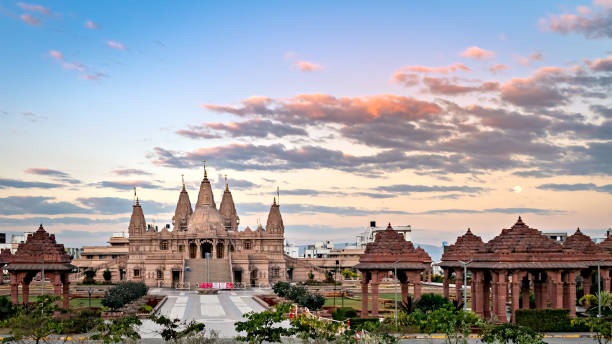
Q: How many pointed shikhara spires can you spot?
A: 5